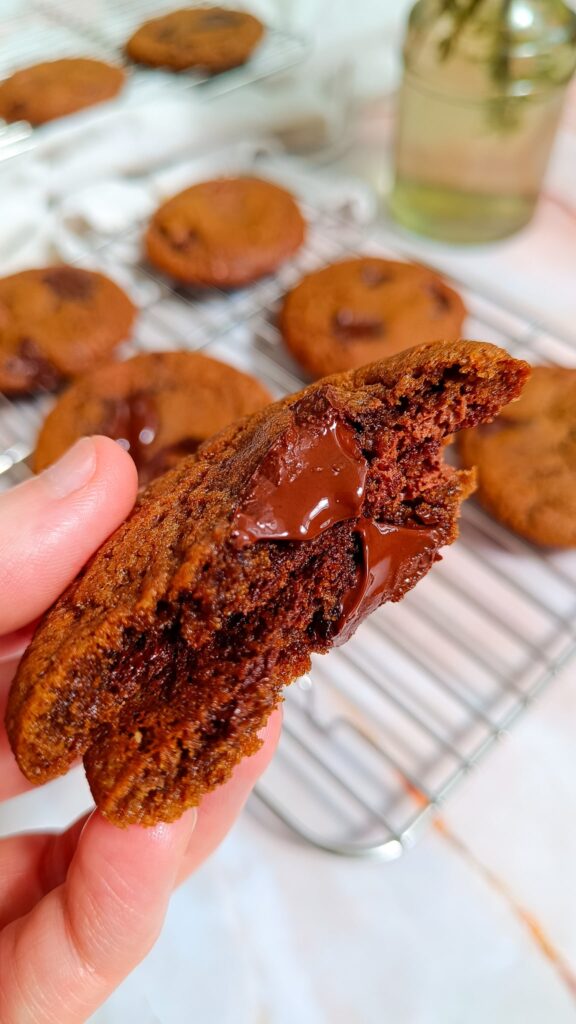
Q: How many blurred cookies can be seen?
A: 7